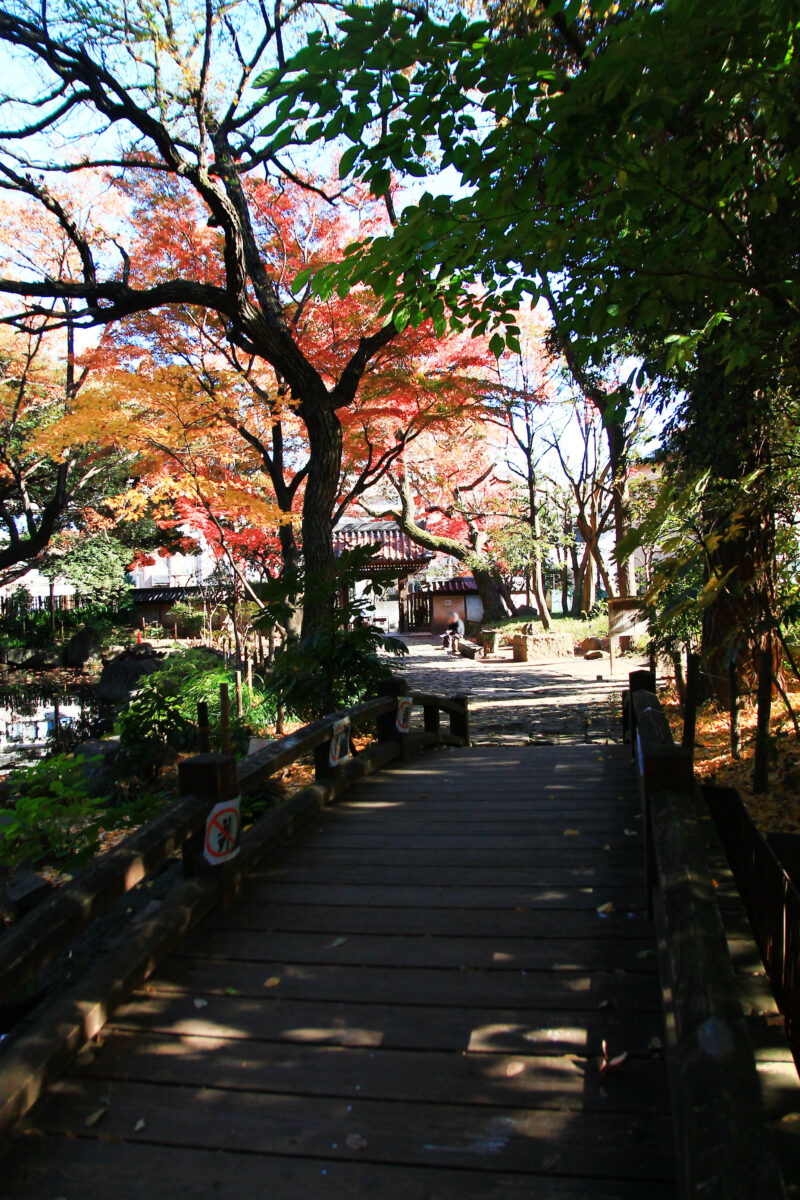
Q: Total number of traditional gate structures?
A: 1